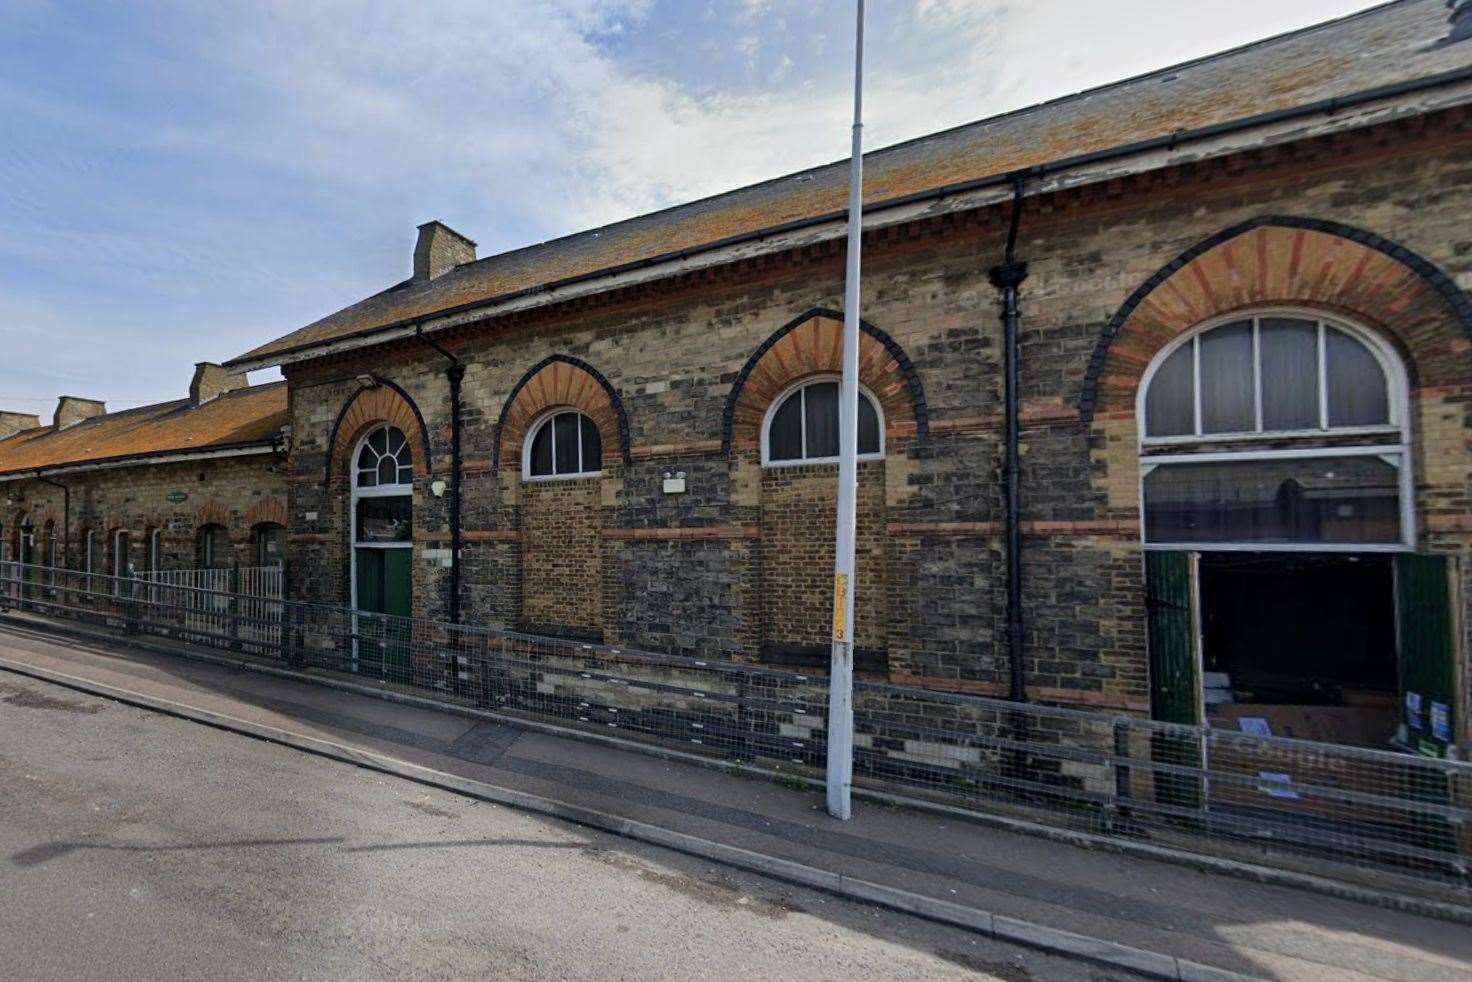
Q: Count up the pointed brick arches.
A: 4